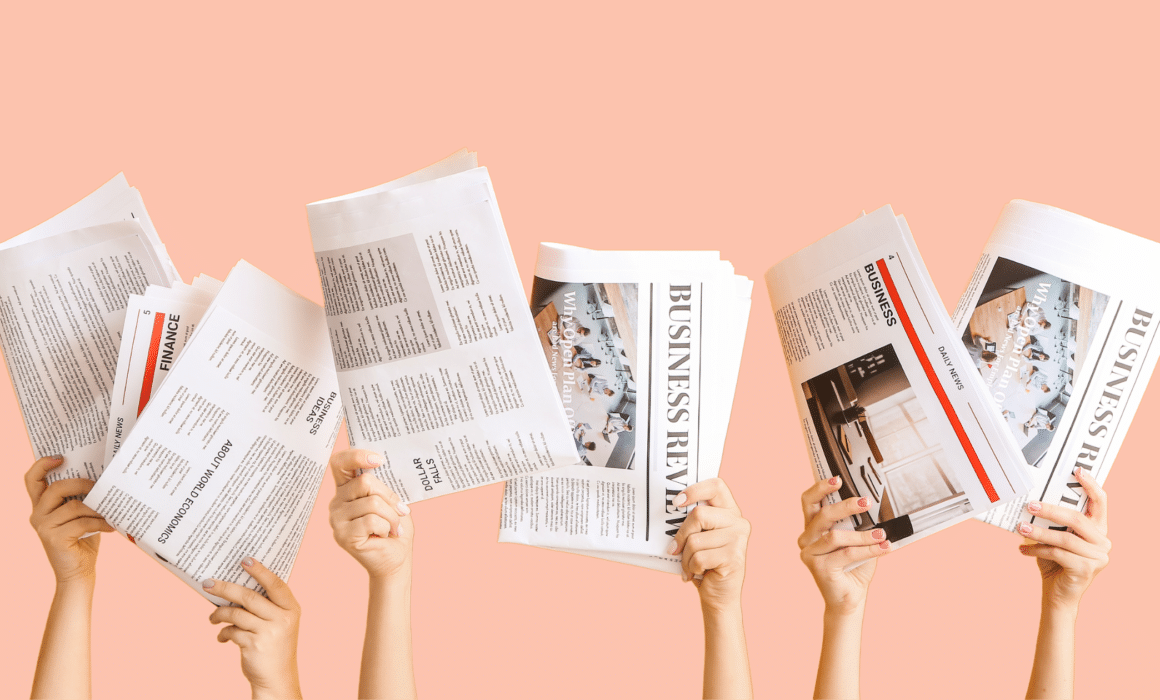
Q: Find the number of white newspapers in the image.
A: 6